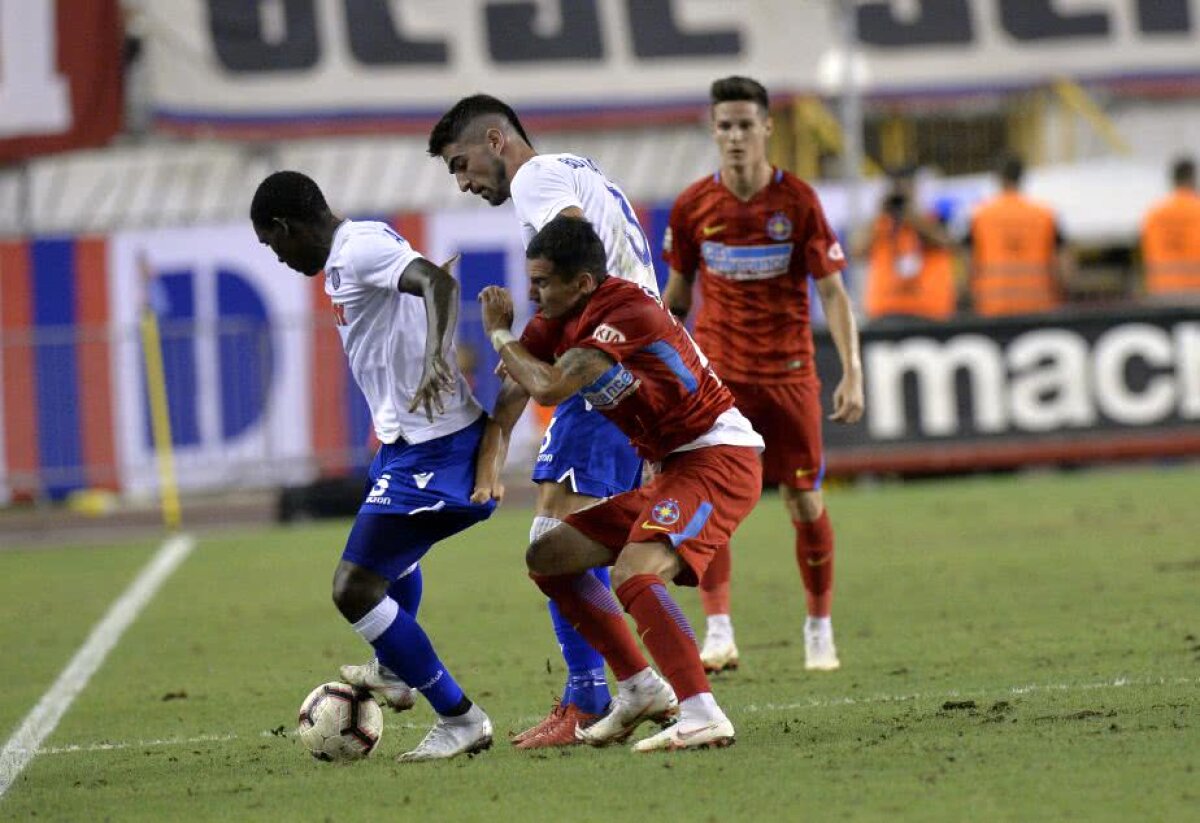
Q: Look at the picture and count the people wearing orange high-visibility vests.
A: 3